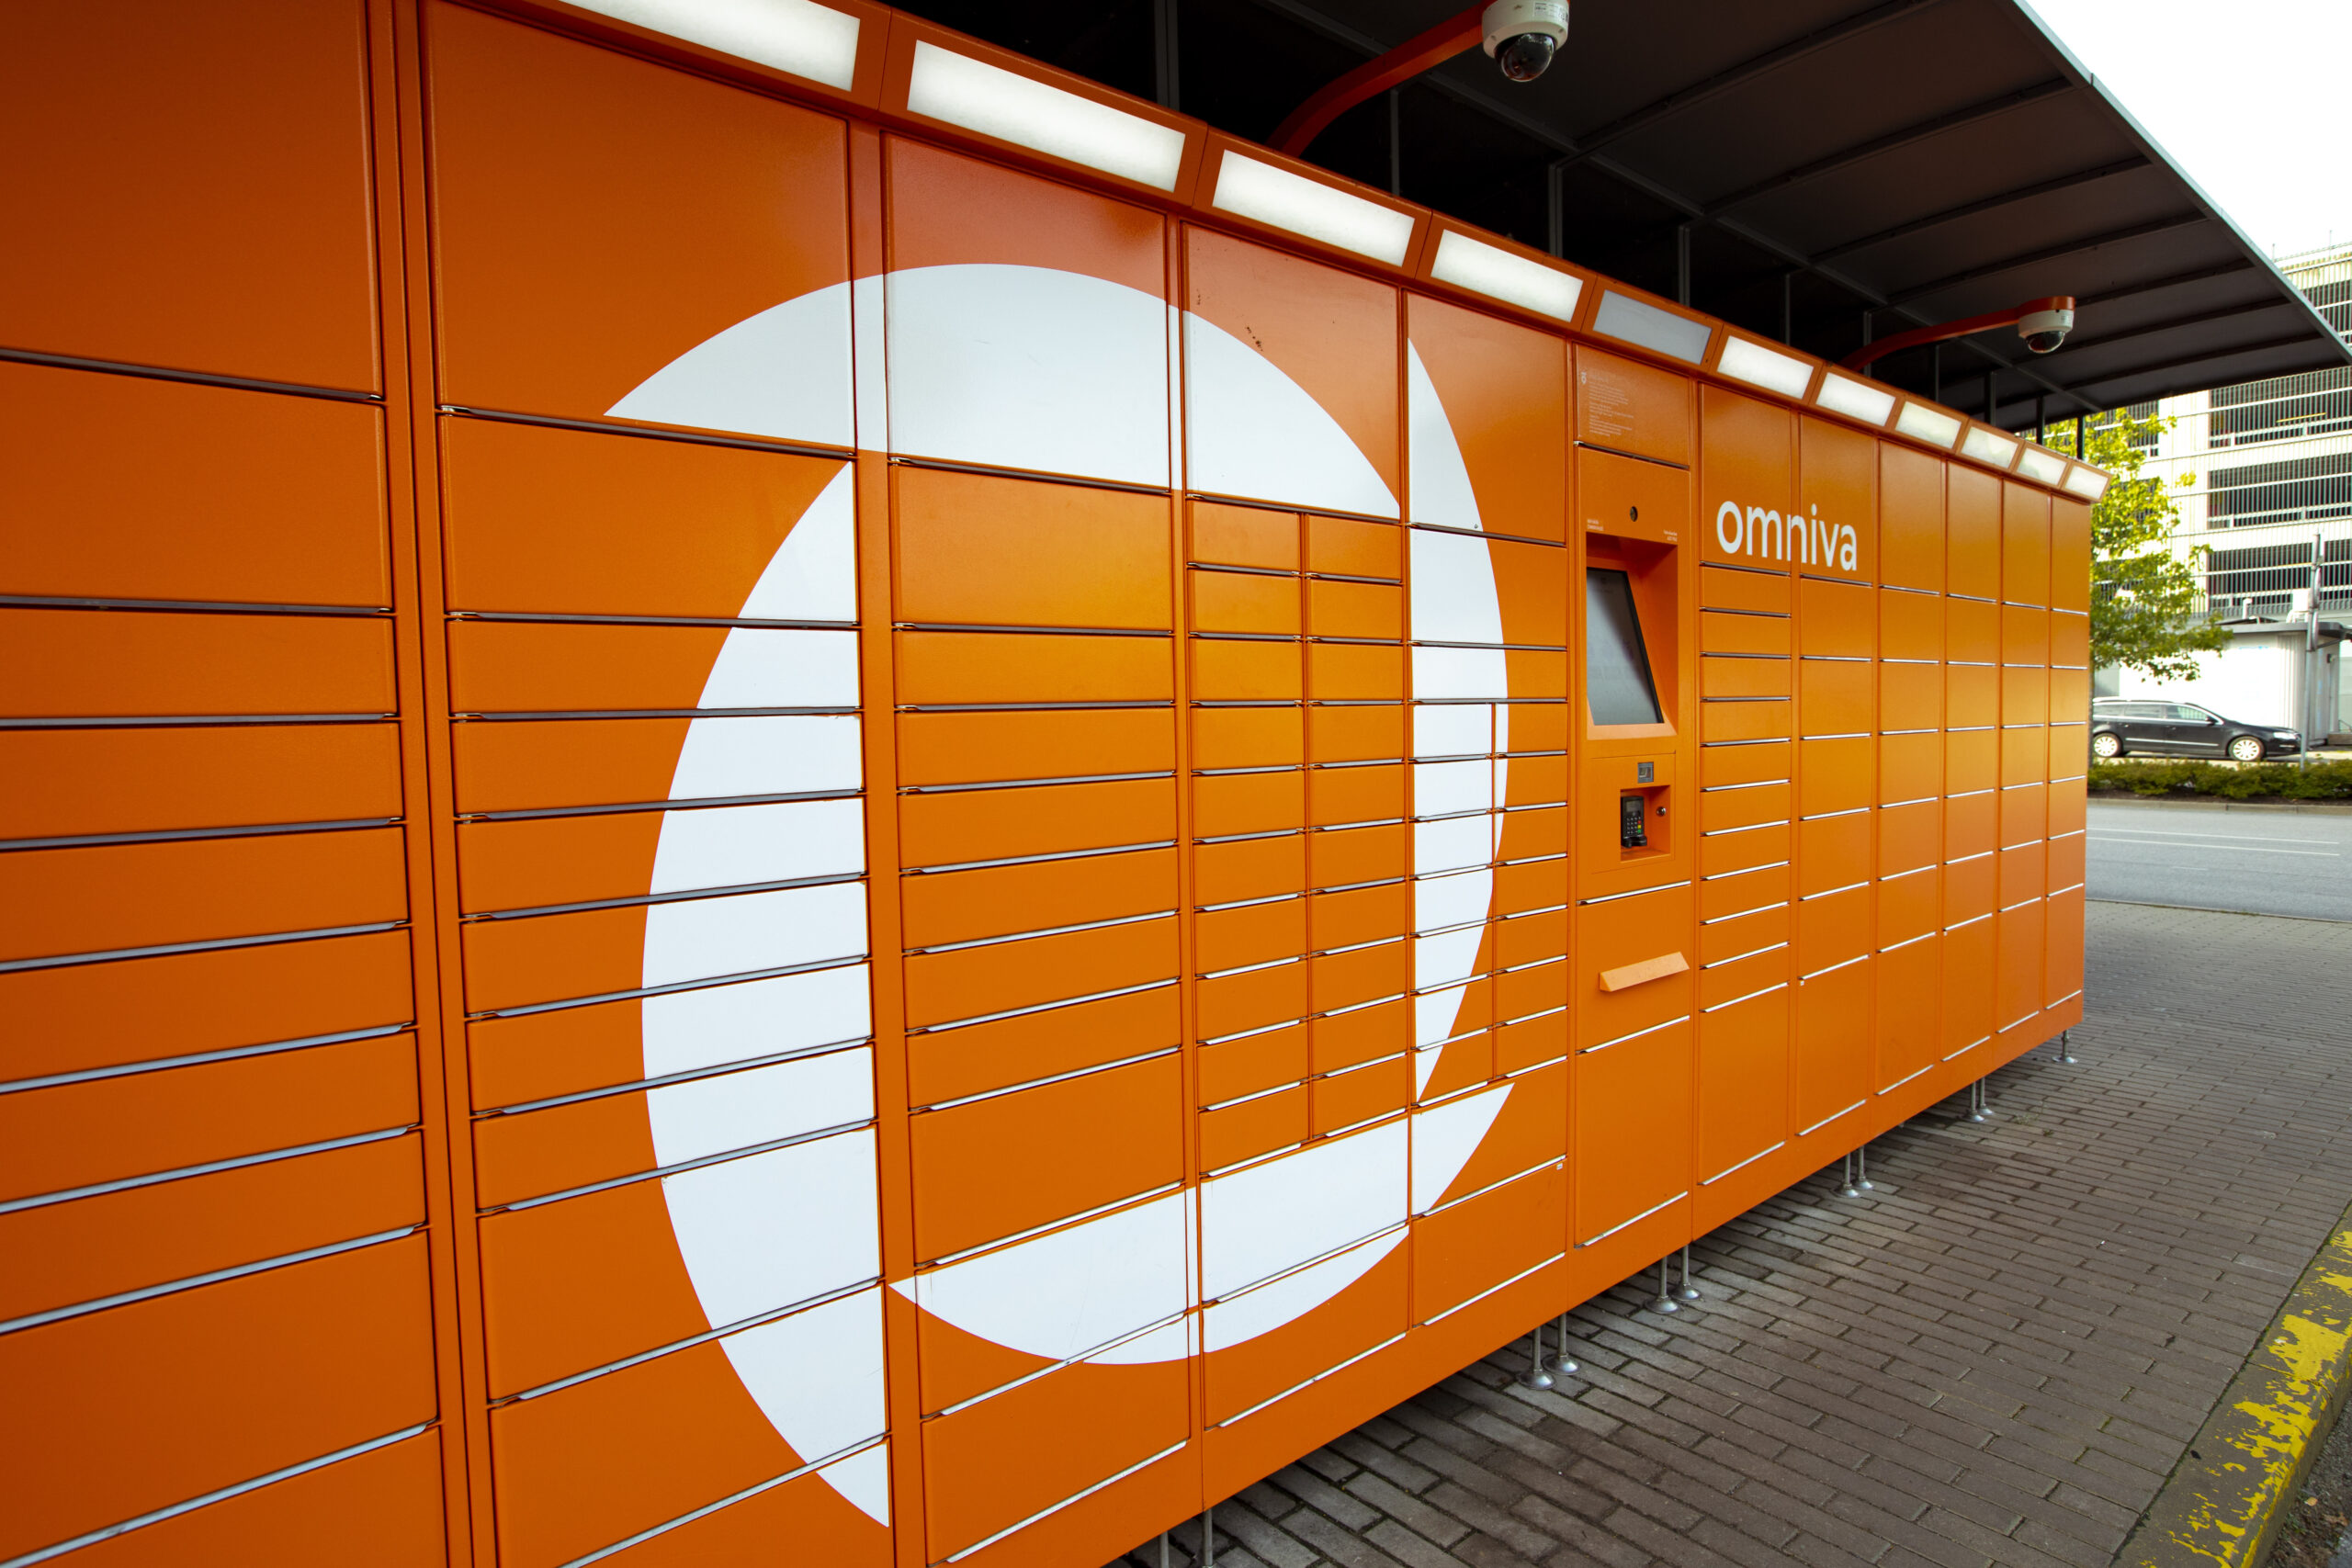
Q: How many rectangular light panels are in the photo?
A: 11